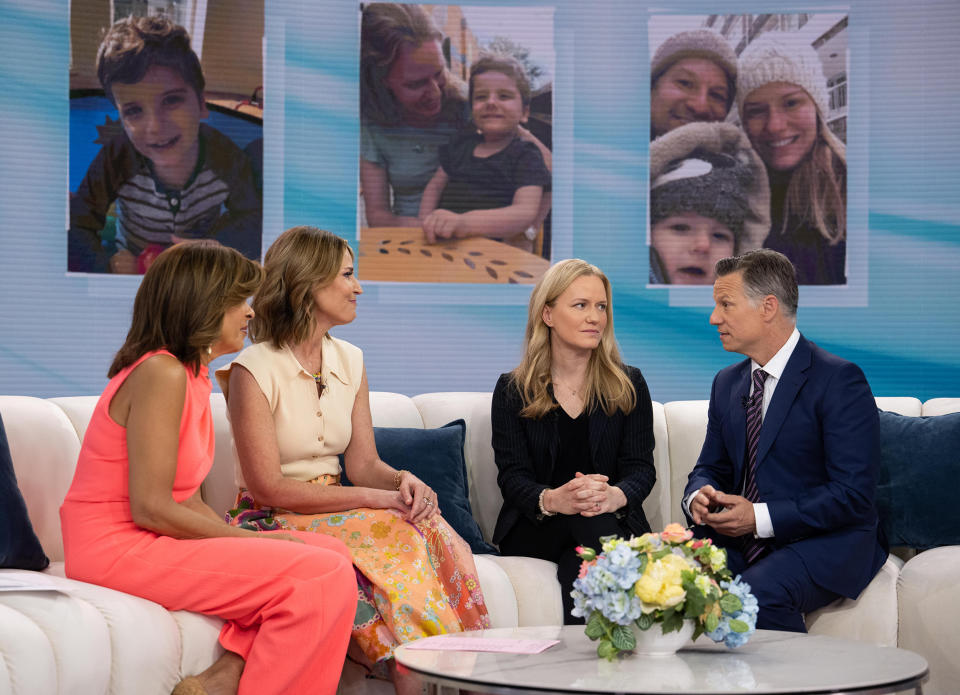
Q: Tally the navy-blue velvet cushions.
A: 3